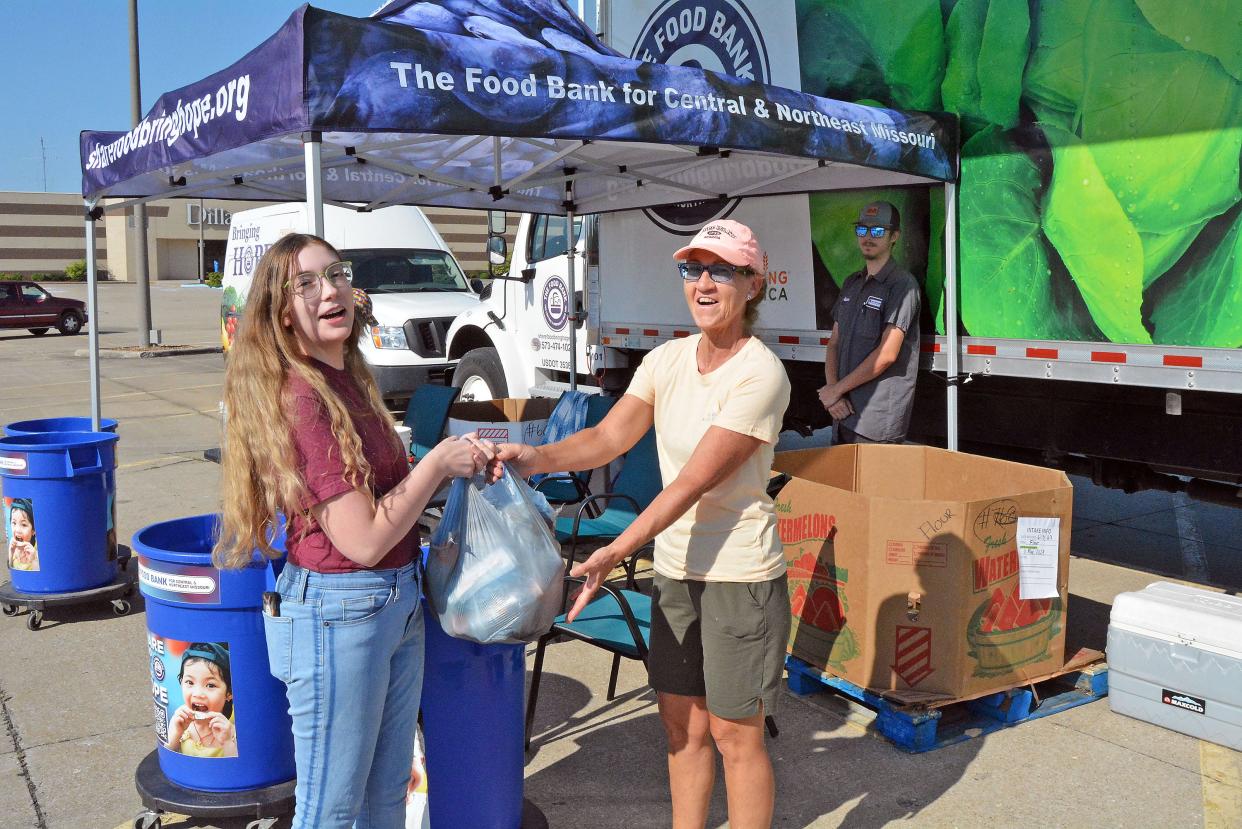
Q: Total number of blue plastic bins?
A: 4